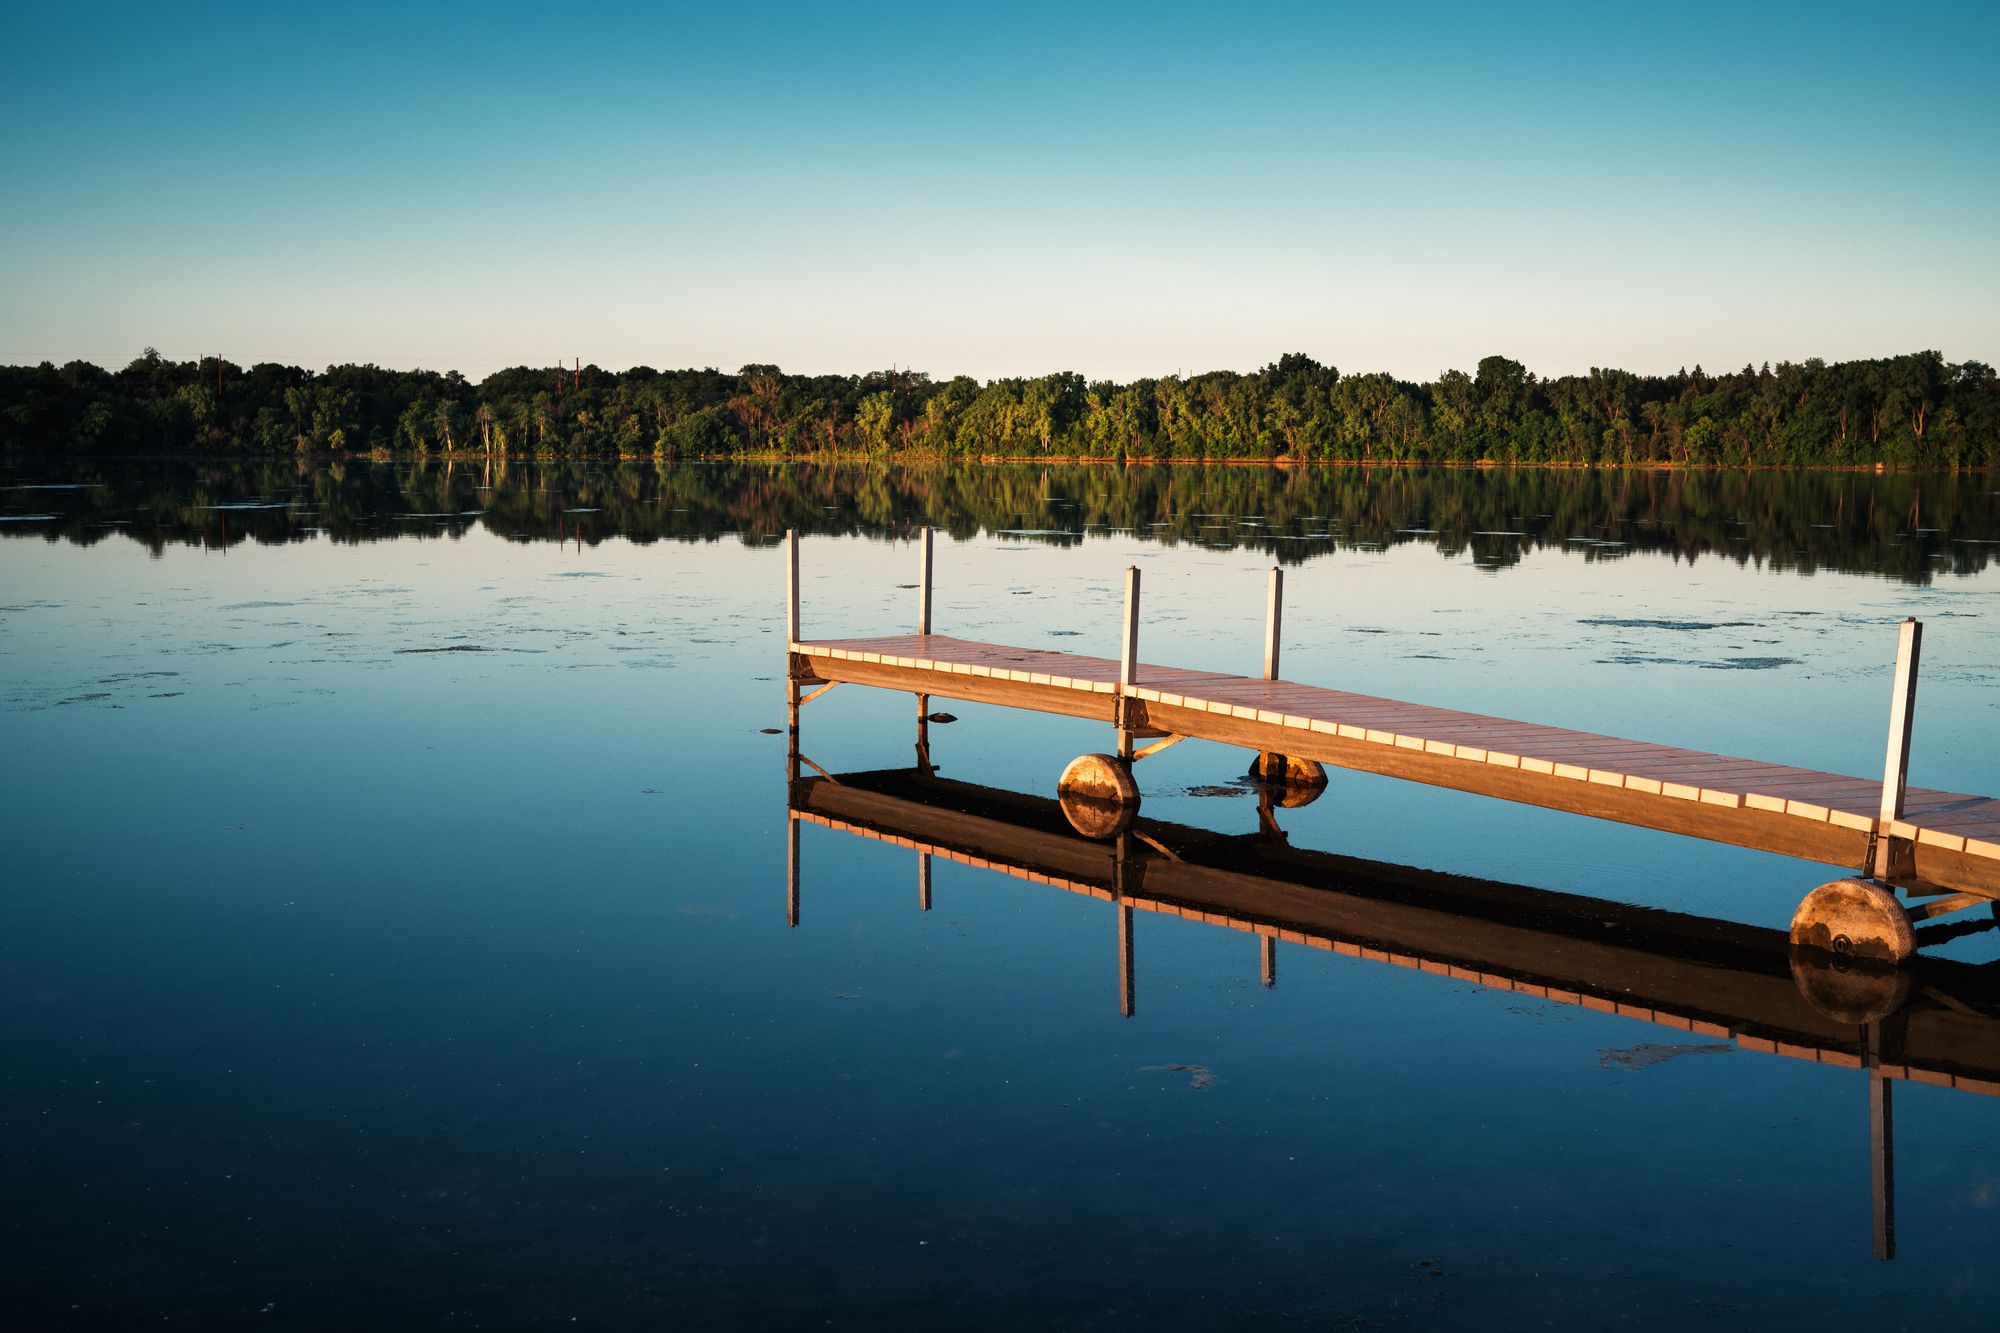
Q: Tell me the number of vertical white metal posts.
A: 5